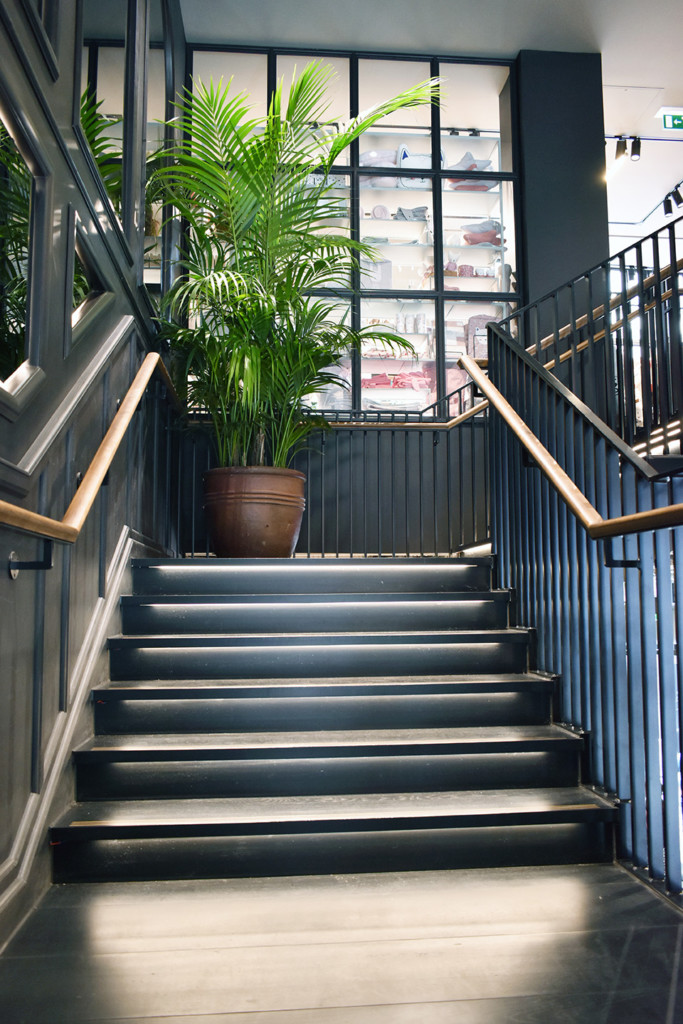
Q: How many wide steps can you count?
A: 6